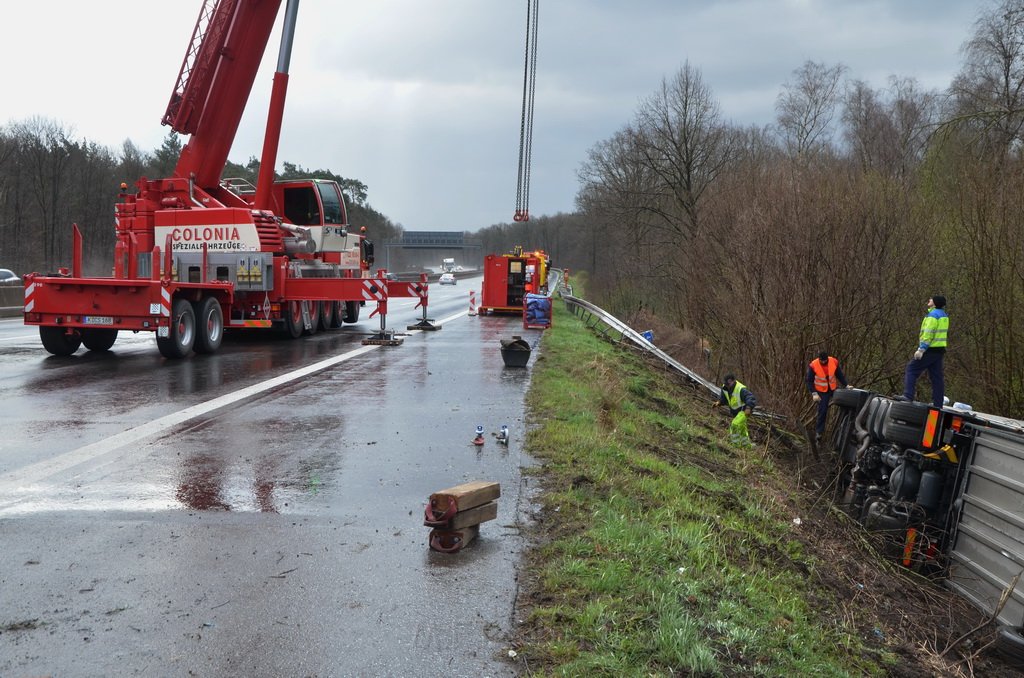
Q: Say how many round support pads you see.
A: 2